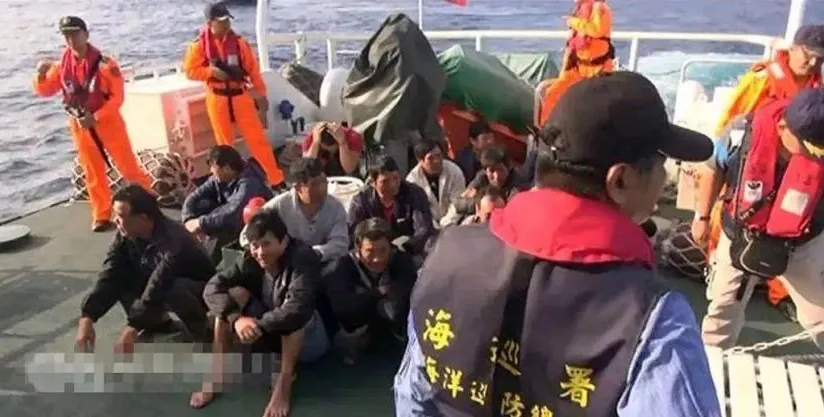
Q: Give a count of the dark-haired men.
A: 11